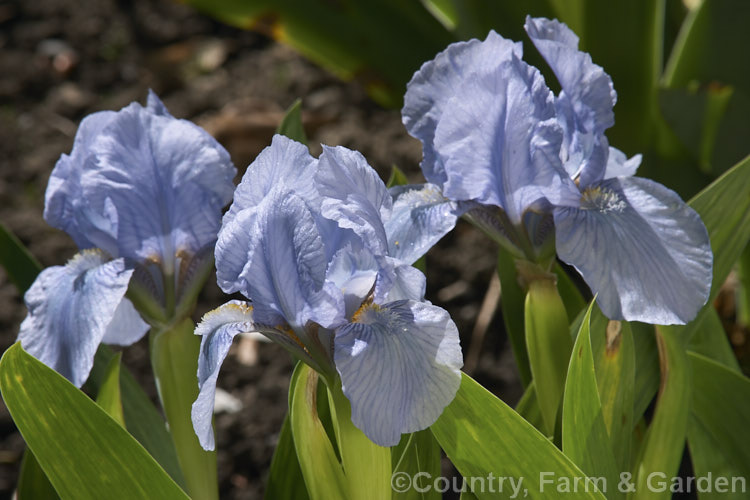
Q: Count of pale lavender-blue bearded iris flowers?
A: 3